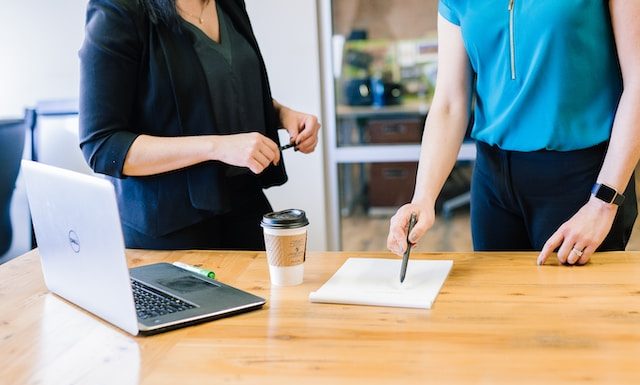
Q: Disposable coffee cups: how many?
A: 1